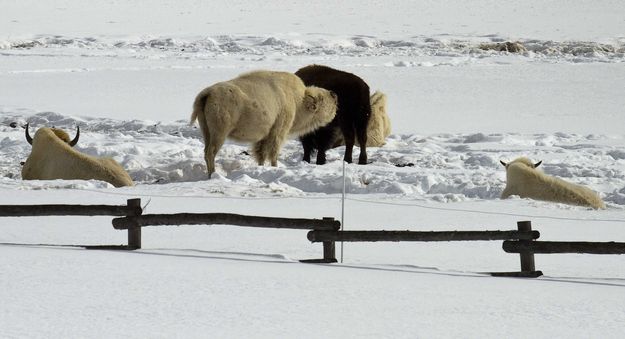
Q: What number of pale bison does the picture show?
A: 4